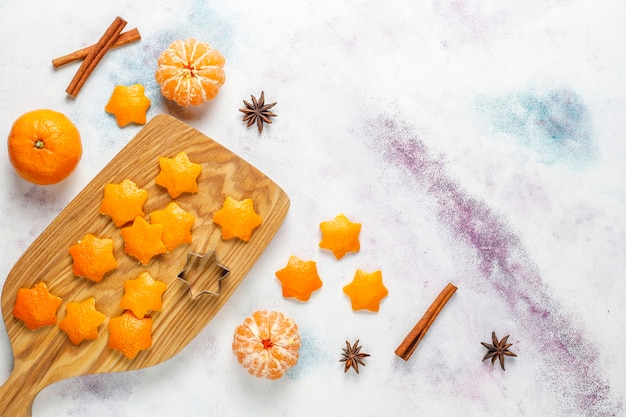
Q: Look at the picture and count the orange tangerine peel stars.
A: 14